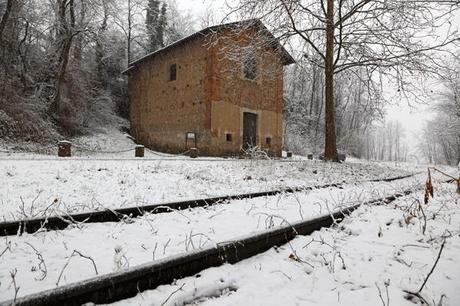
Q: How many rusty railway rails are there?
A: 2